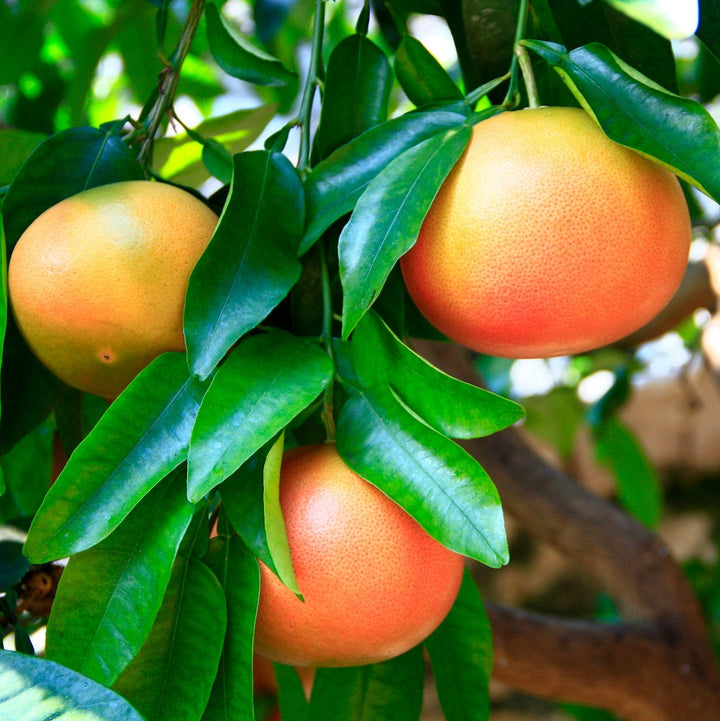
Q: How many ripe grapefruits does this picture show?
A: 3